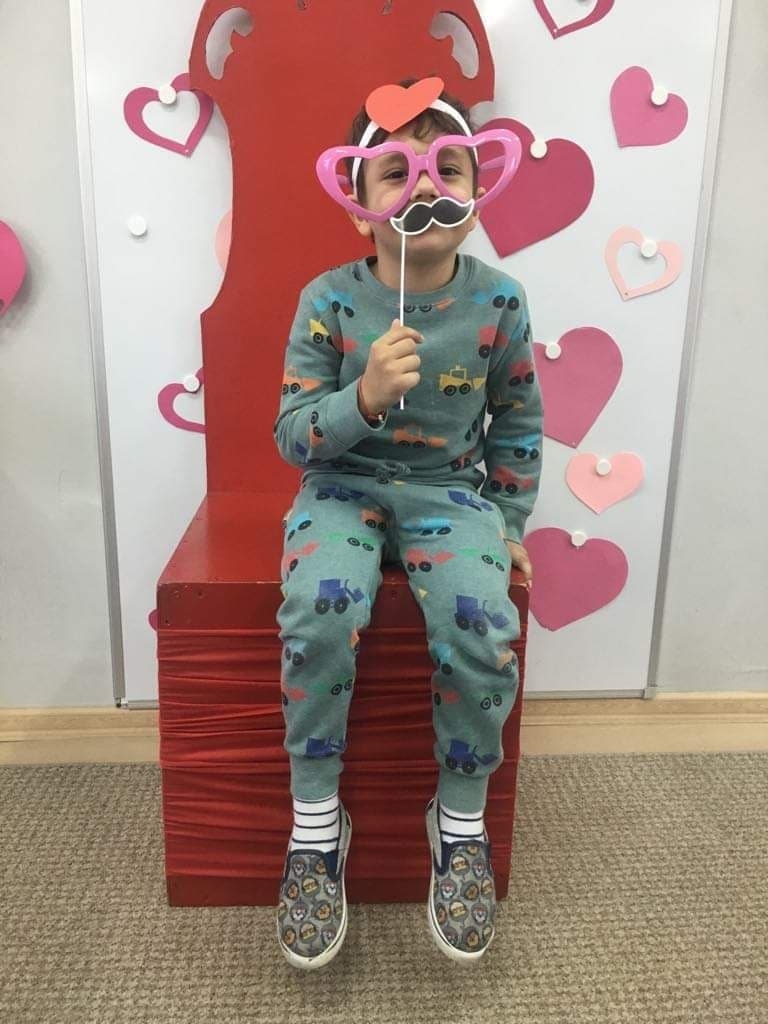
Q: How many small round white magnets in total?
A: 9